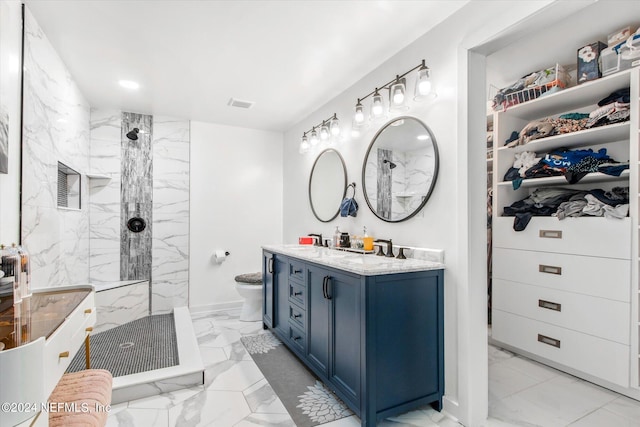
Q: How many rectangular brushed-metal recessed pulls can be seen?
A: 4